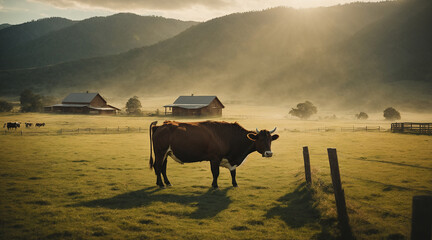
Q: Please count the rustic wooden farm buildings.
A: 2